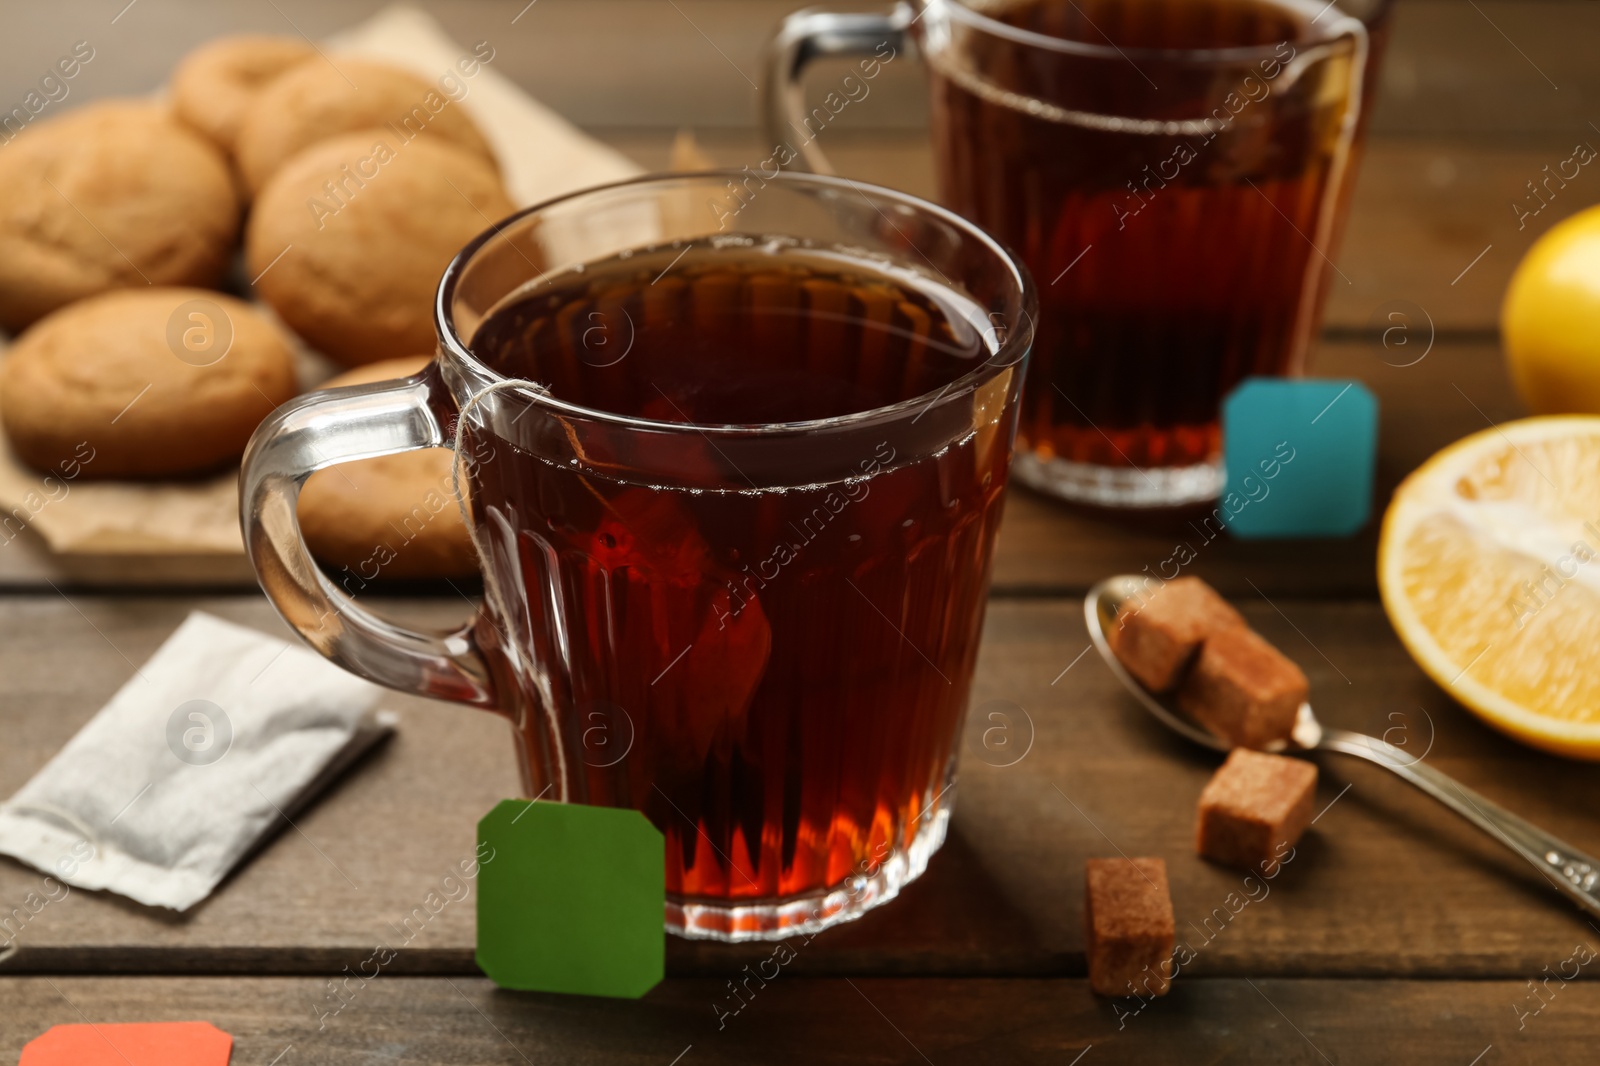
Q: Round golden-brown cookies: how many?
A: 6